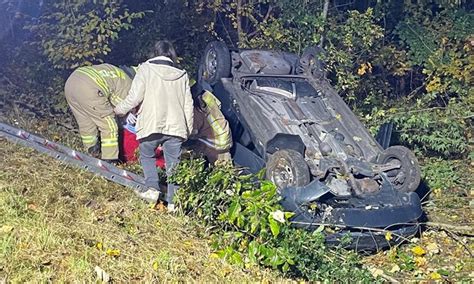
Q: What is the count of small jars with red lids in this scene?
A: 0